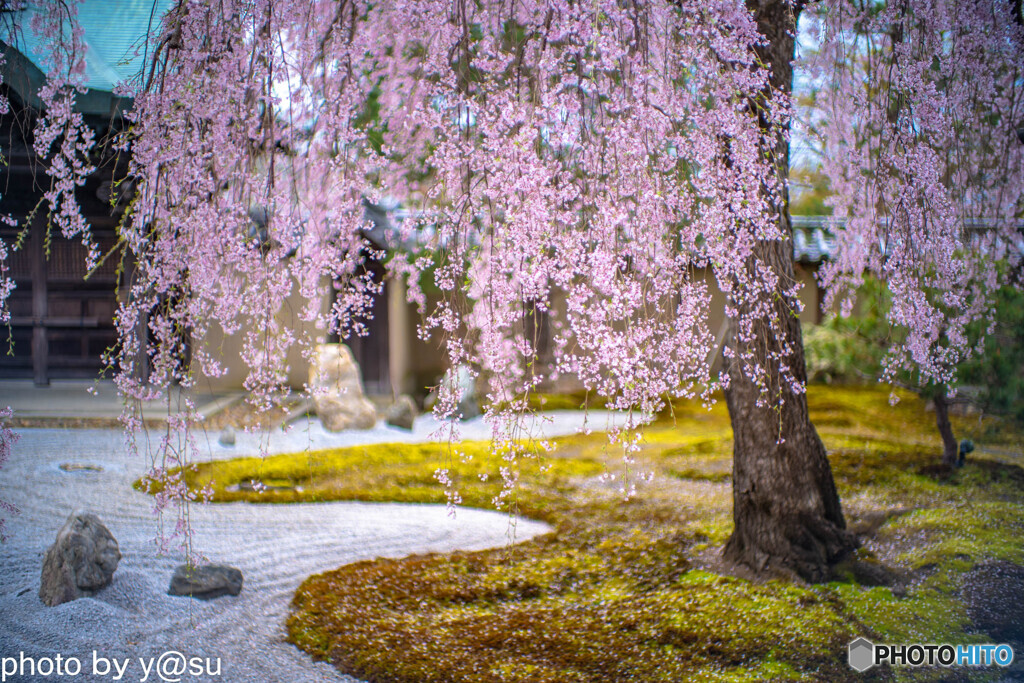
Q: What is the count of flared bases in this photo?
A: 1